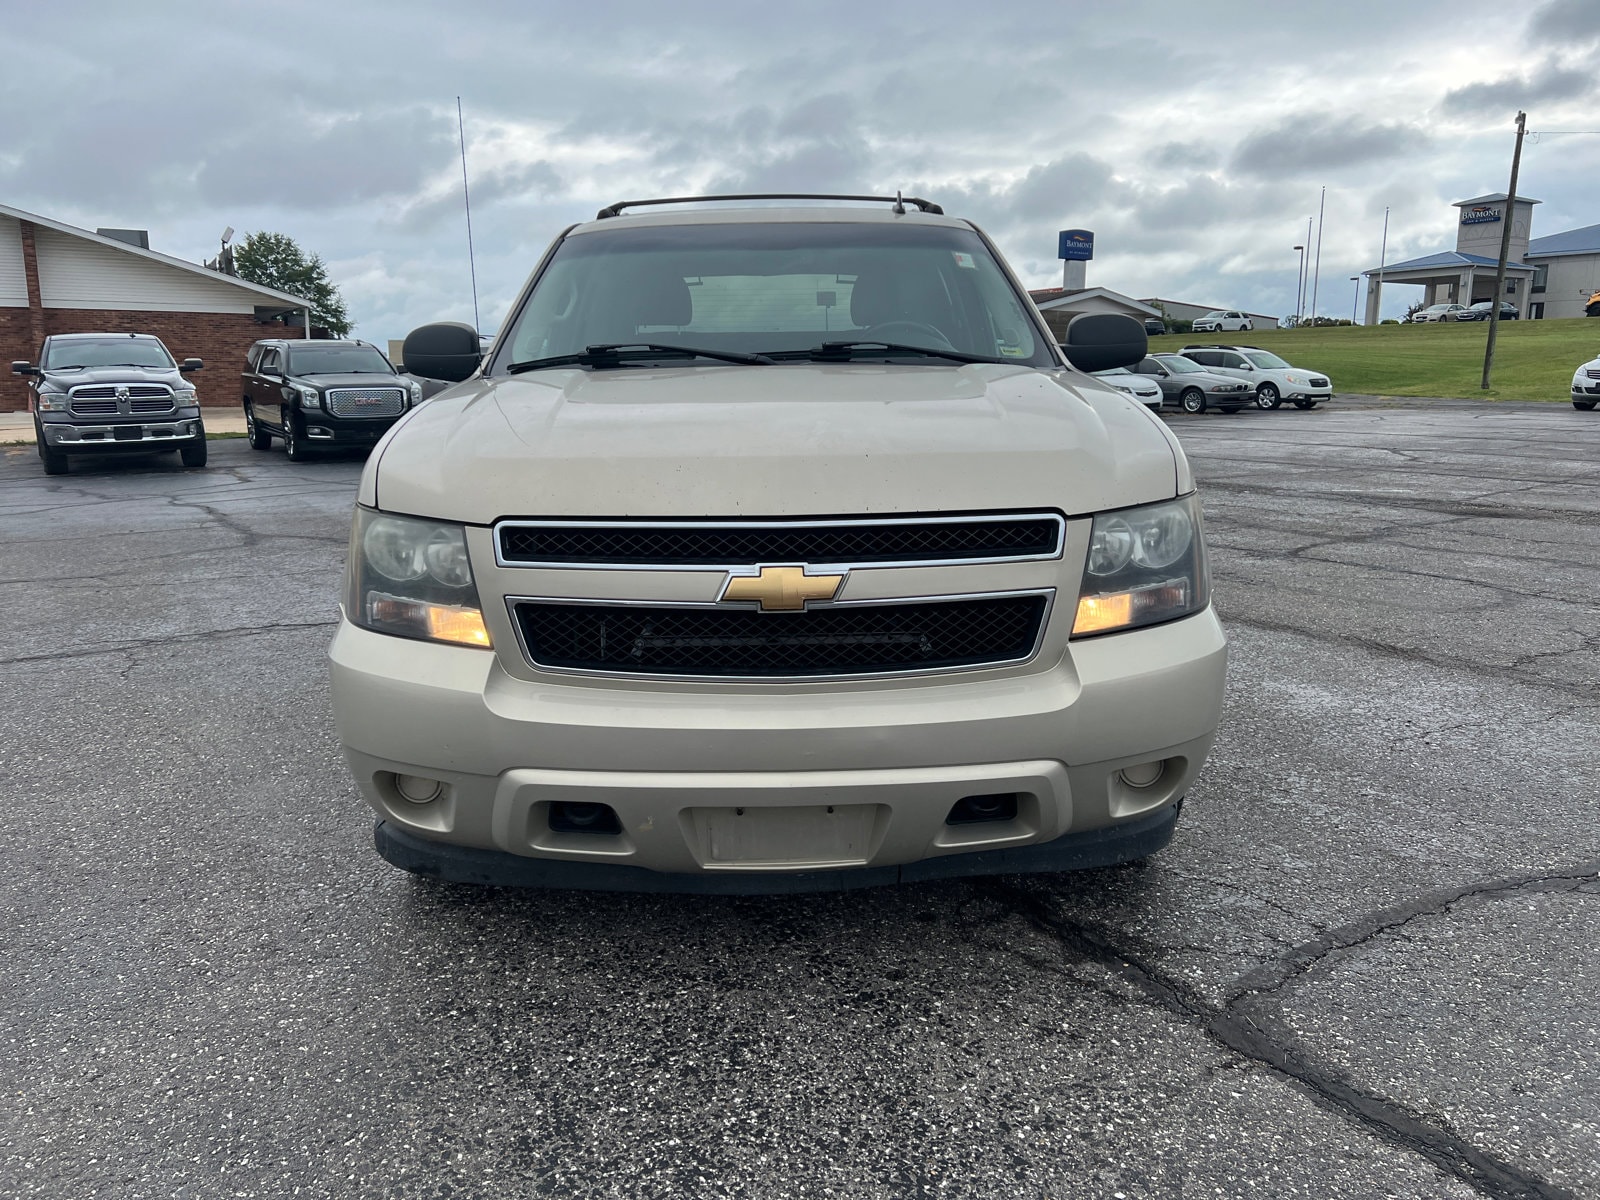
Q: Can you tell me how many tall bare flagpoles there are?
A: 3